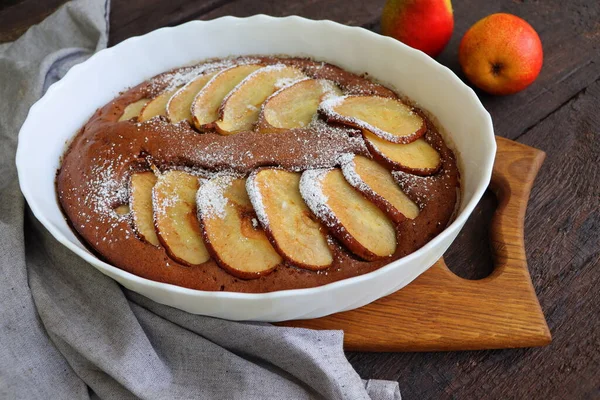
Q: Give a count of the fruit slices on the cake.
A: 14